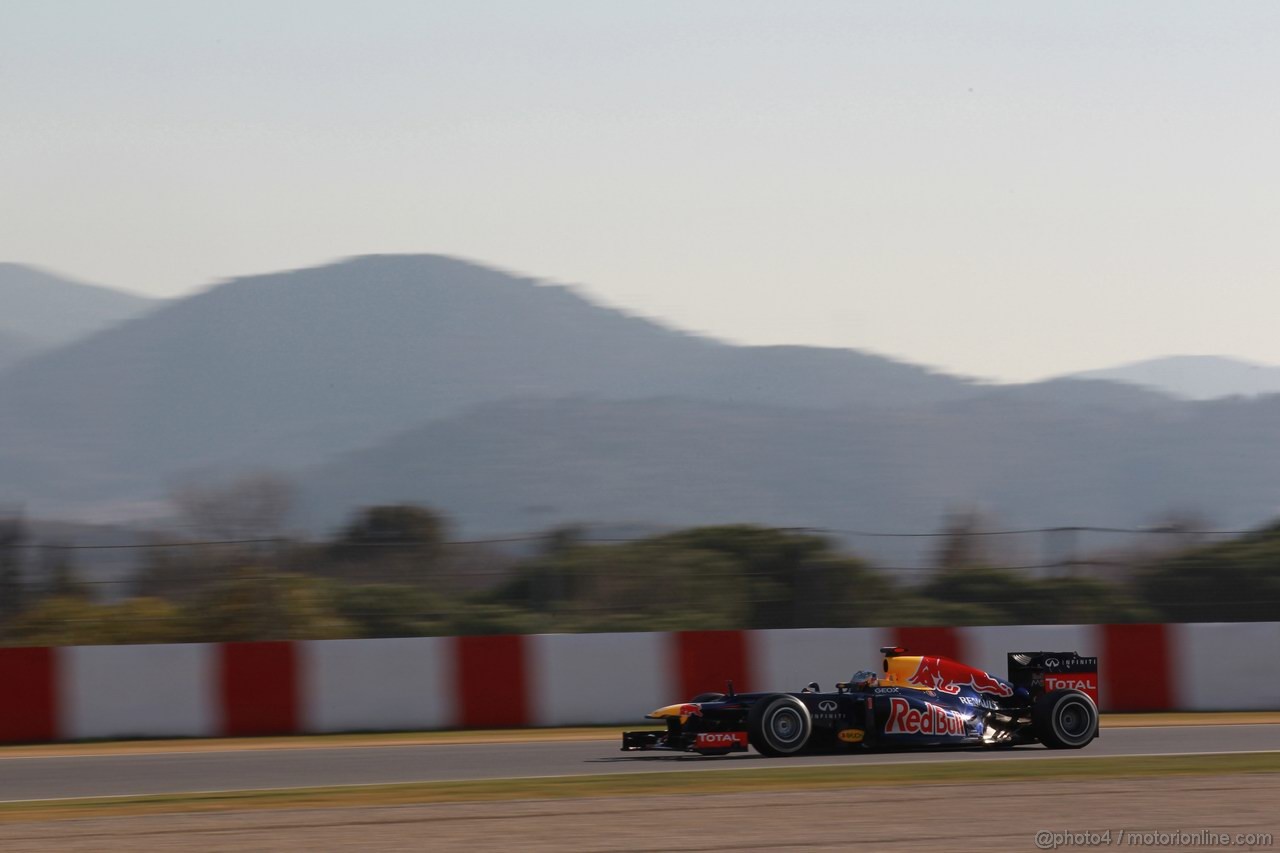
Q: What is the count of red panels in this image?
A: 6